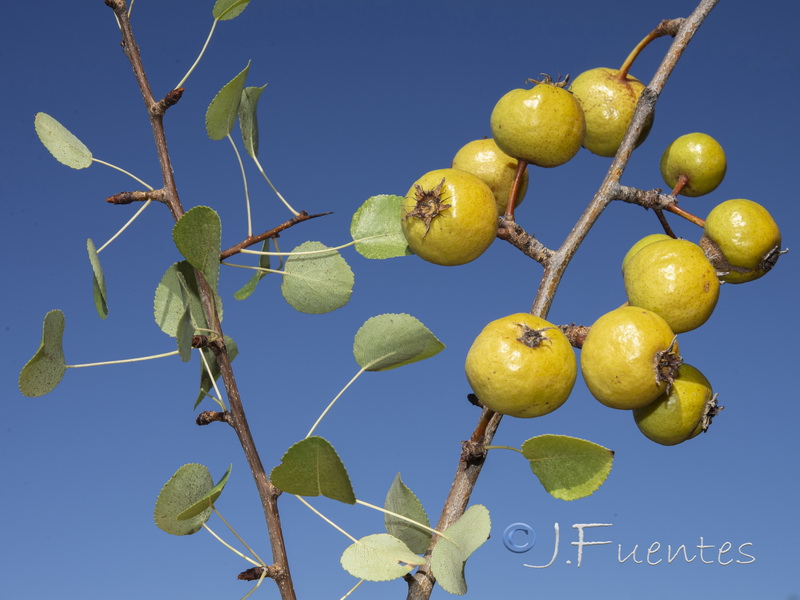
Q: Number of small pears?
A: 11